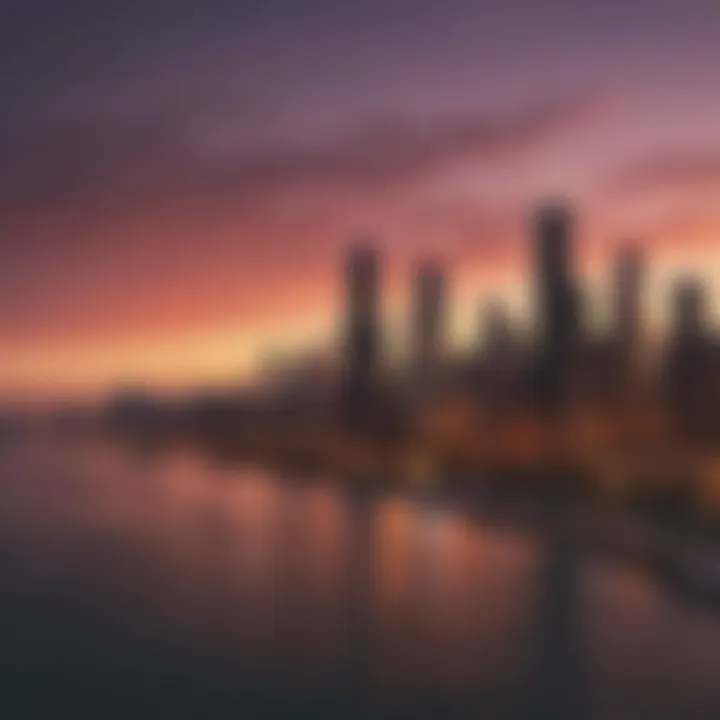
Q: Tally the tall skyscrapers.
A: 5